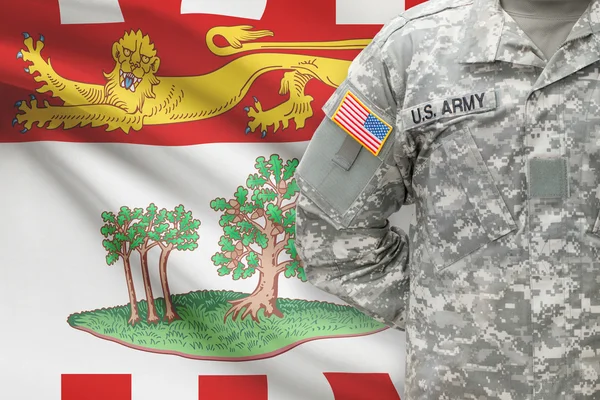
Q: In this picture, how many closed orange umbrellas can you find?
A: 0